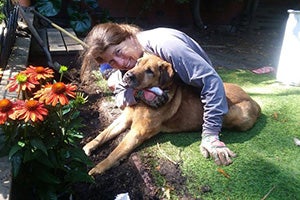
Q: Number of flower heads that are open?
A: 5